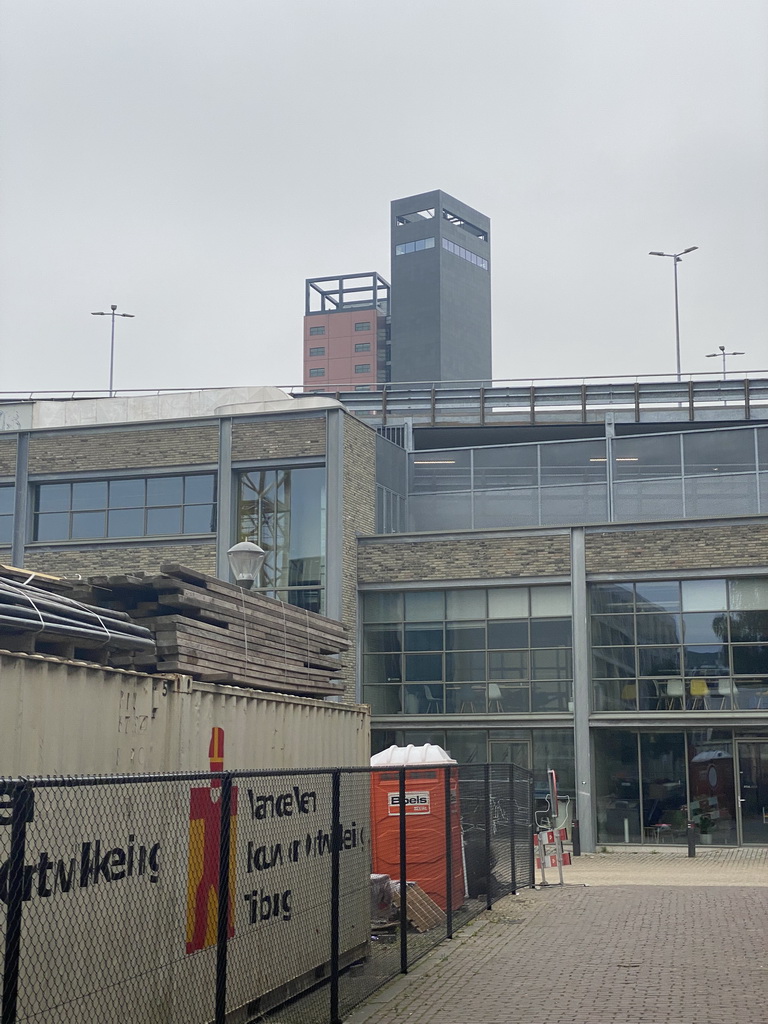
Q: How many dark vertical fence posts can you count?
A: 8